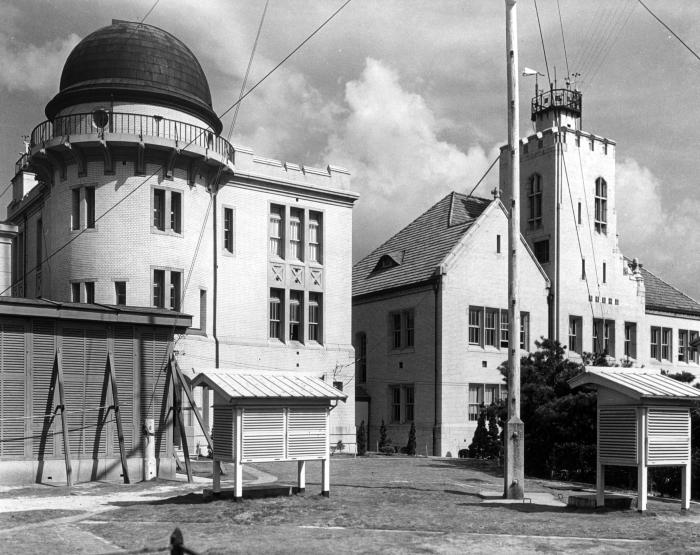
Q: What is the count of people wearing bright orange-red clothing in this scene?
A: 0